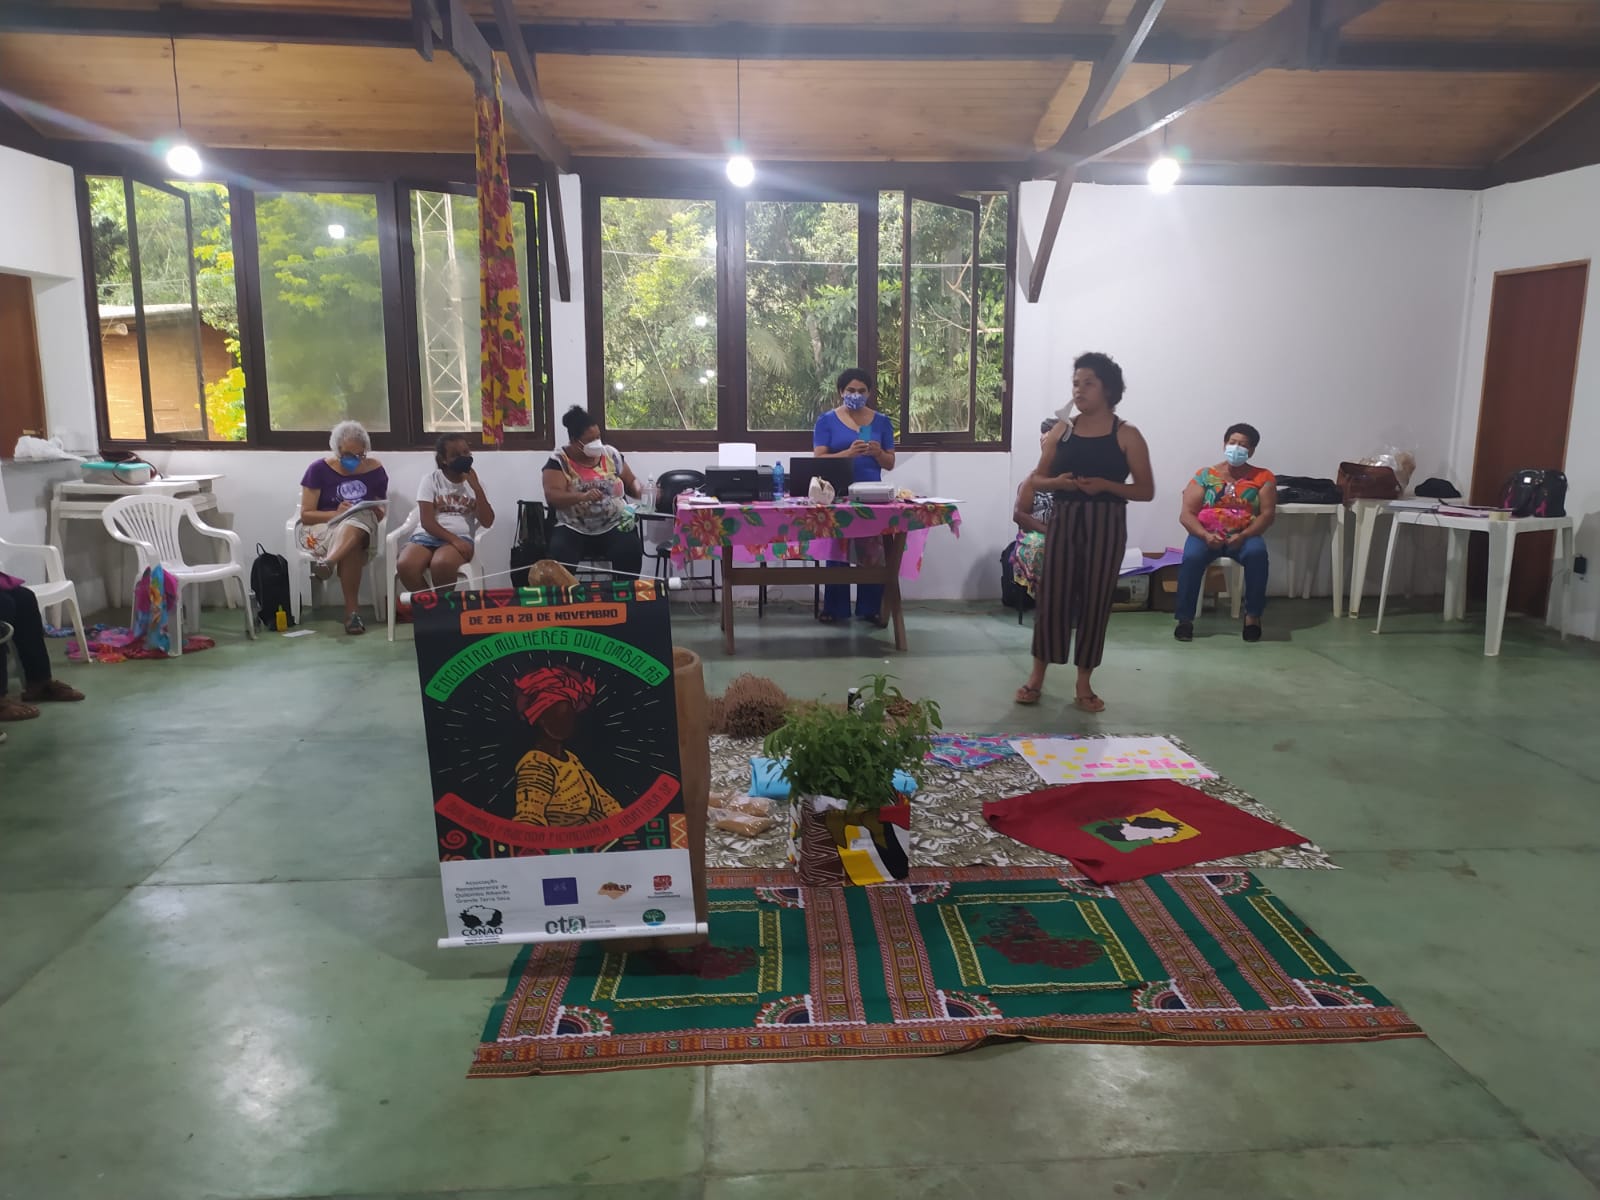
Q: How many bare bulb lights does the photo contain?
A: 3